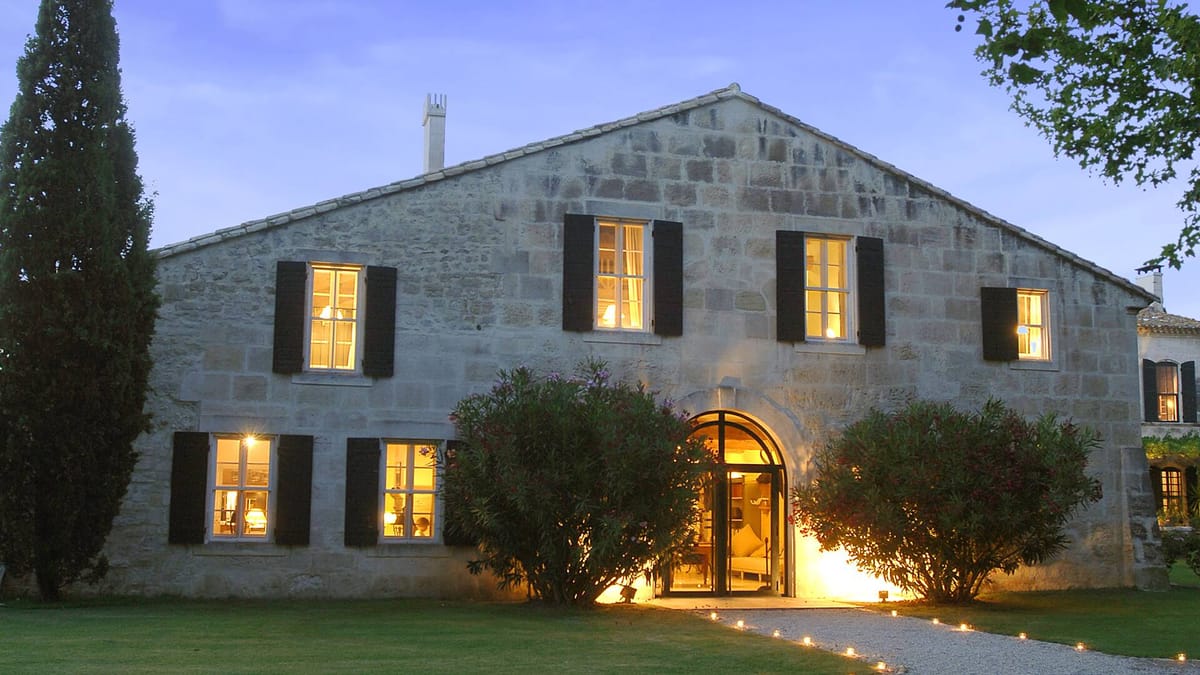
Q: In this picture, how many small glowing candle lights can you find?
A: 12